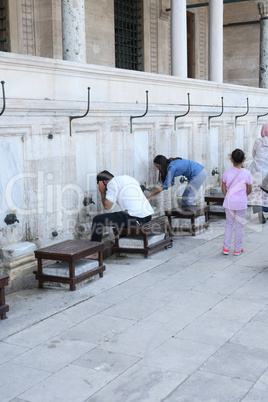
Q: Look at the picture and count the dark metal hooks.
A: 7